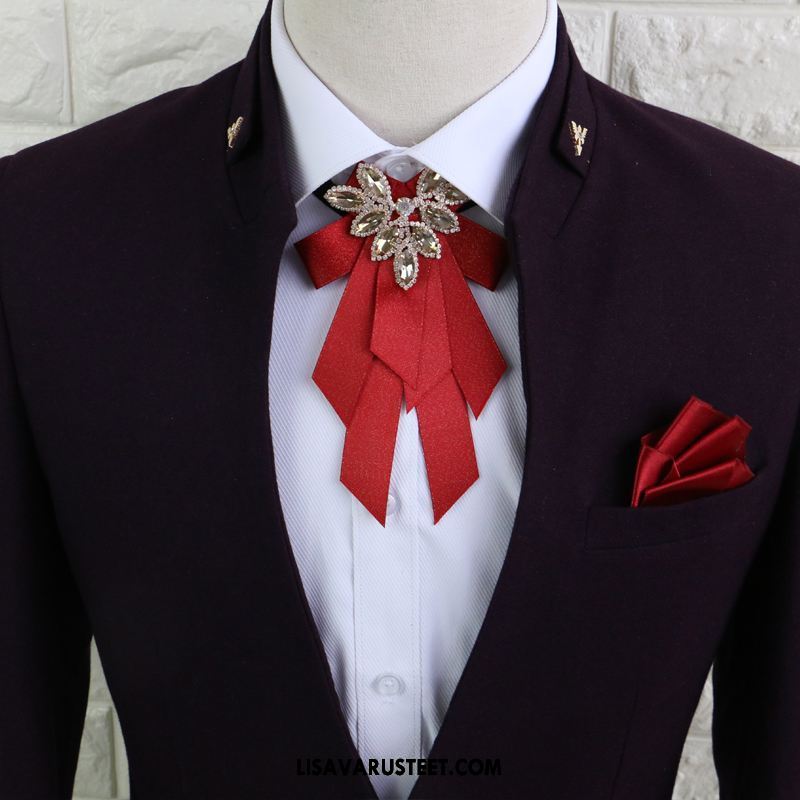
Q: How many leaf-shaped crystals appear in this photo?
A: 9